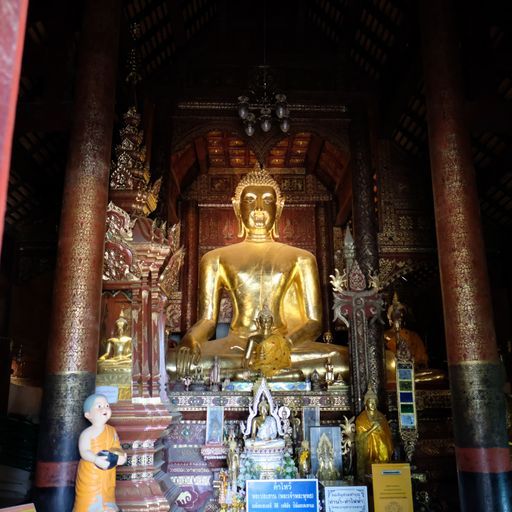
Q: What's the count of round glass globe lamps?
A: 5